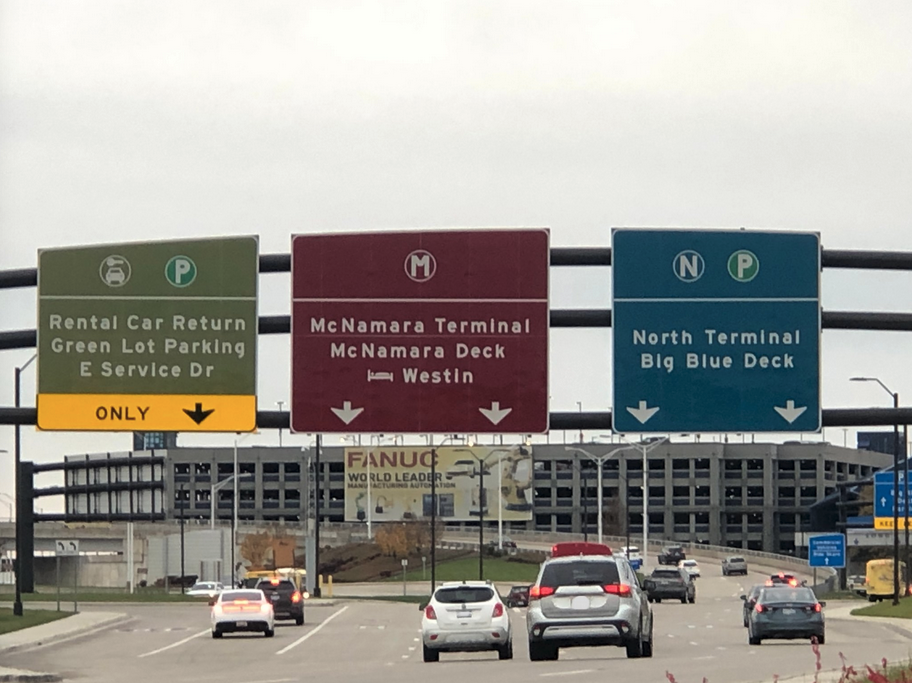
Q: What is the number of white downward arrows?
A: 4